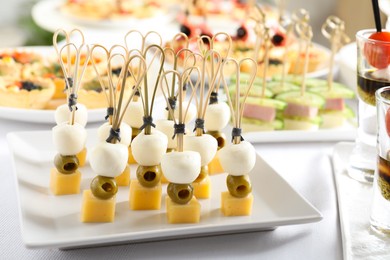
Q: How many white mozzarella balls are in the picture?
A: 12